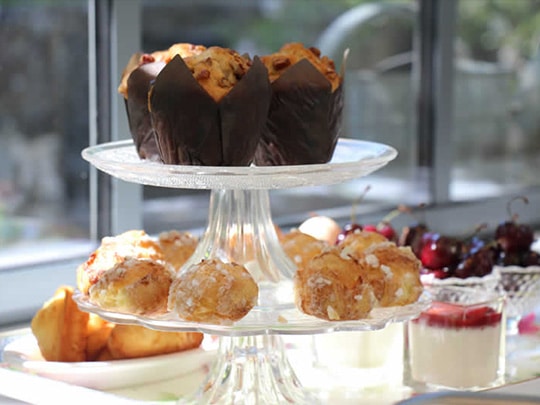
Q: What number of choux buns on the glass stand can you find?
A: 8